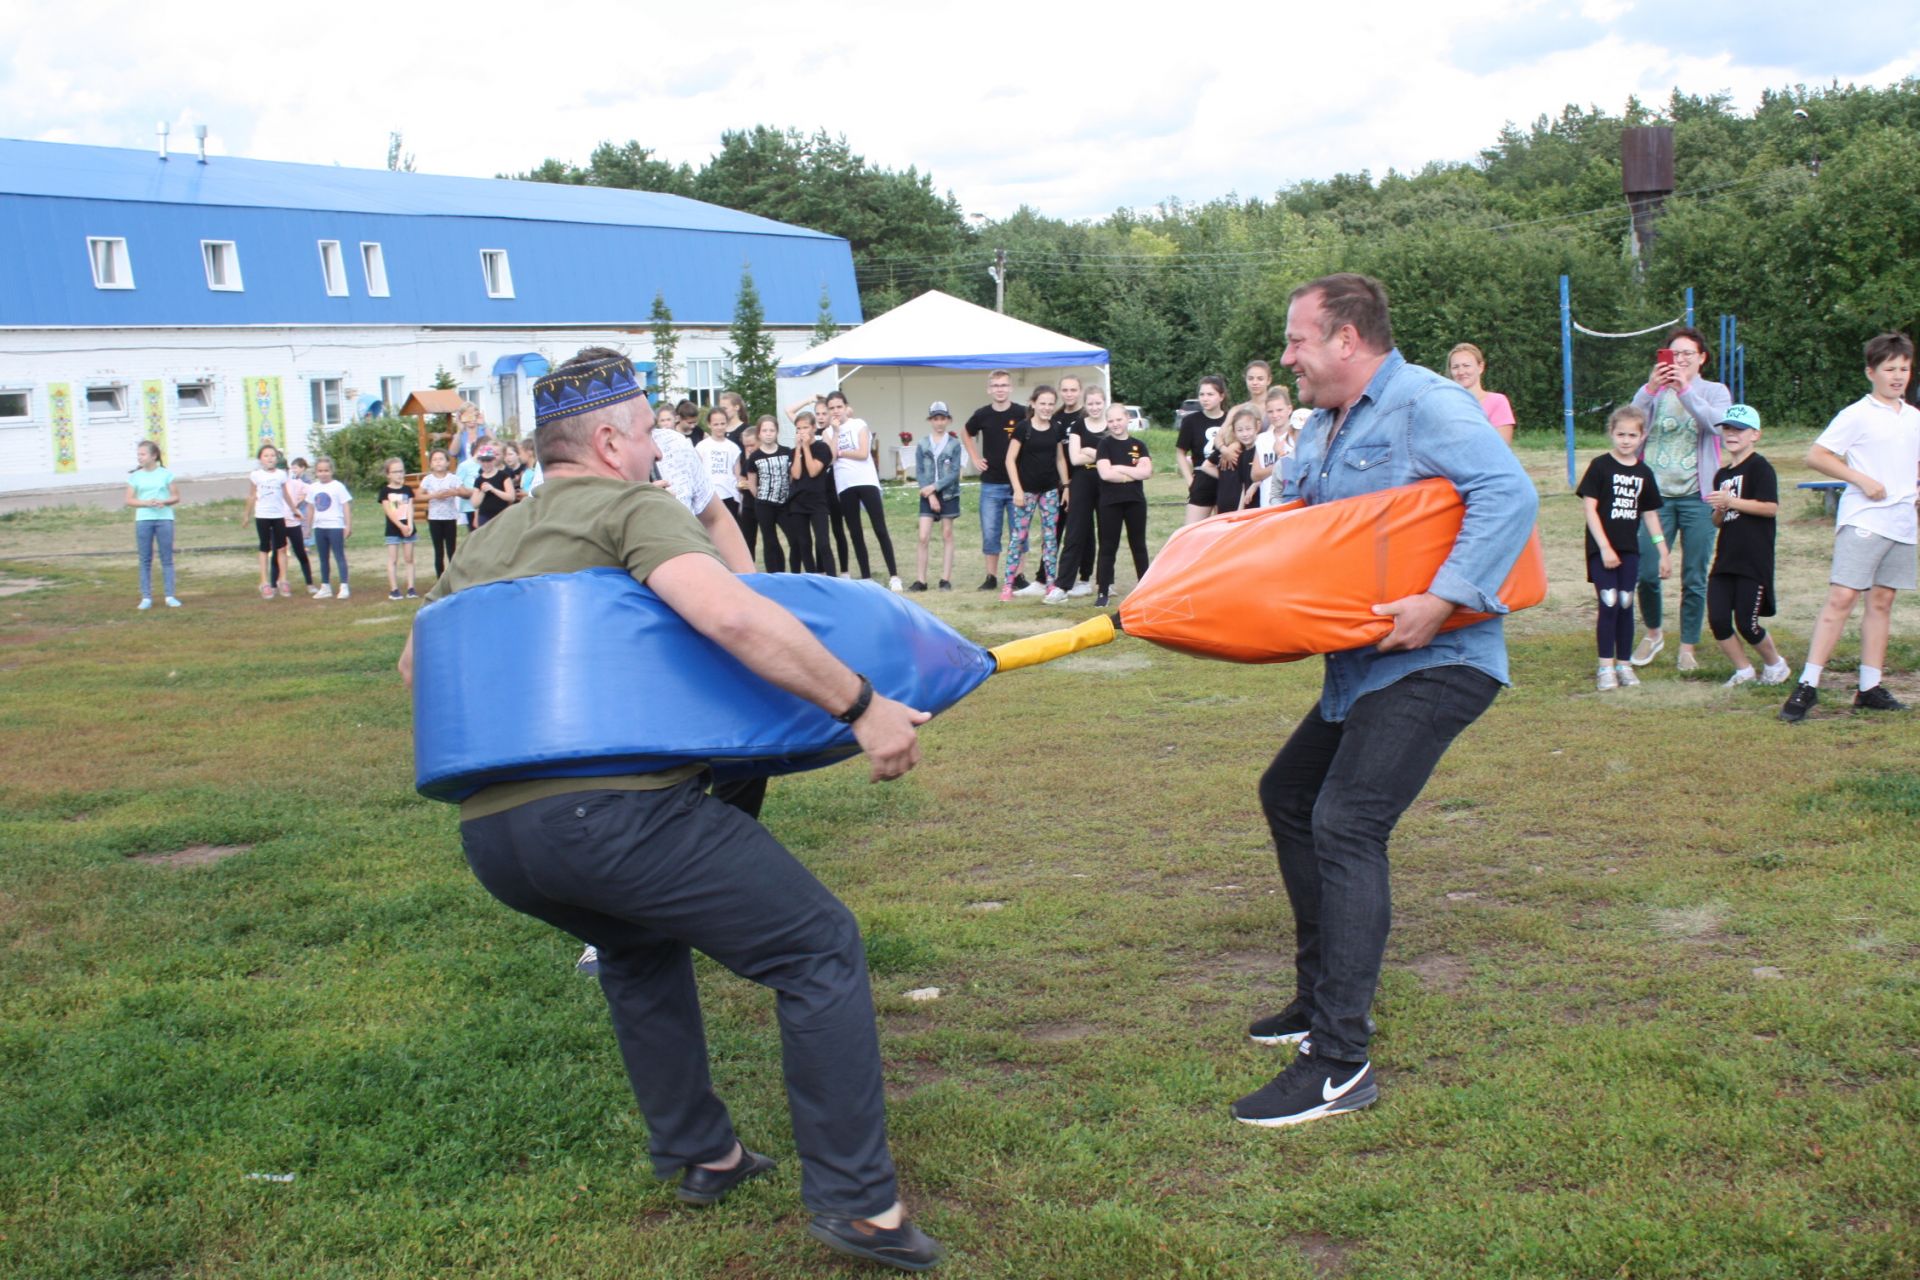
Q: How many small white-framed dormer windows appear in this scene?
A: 5